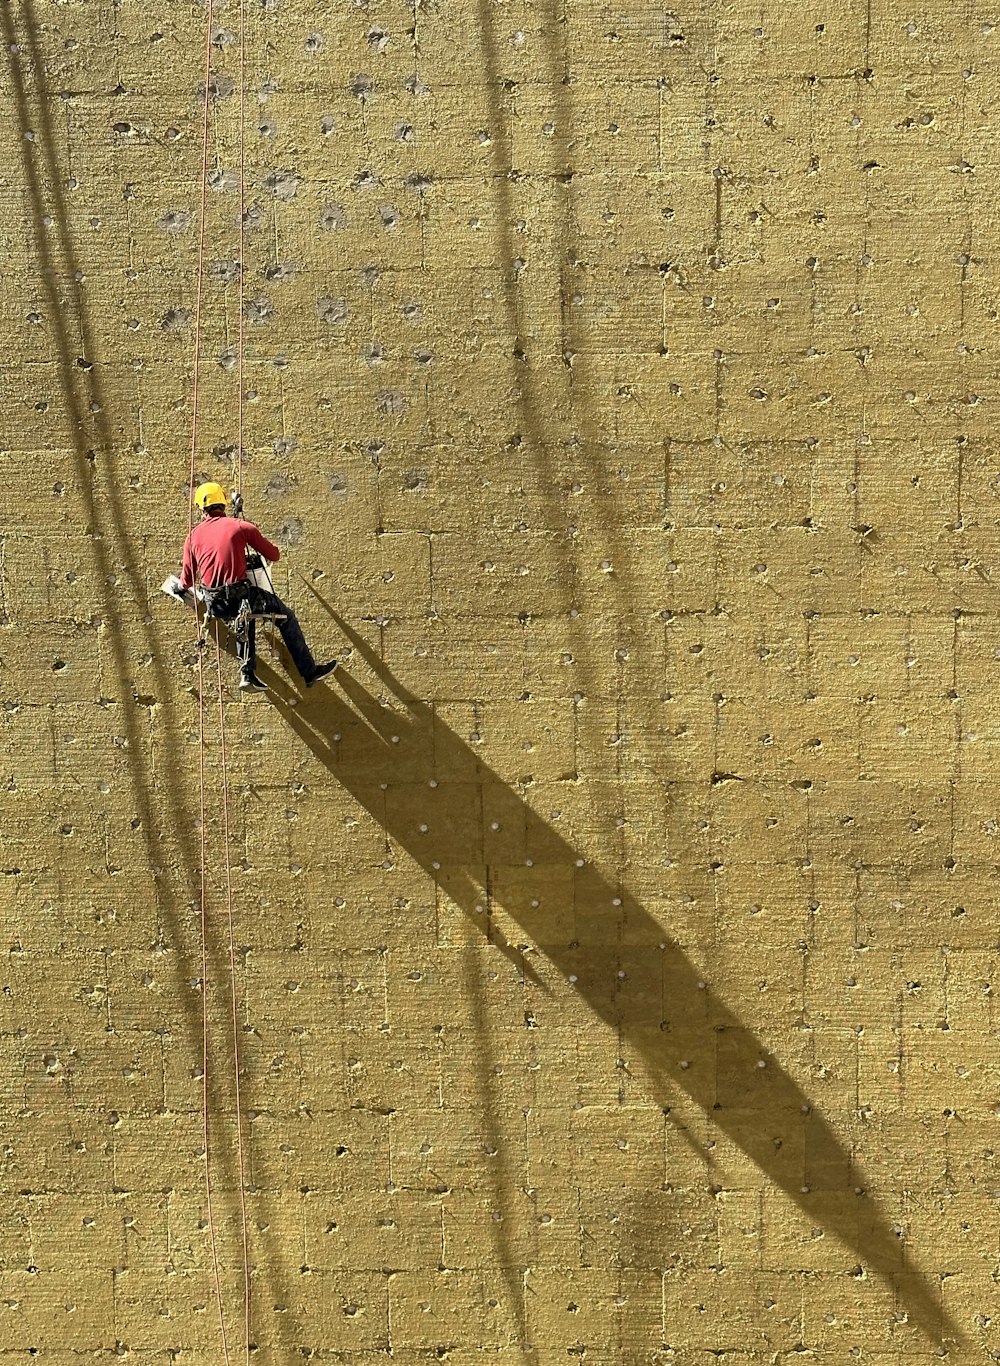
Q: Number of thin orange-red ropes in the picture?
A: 2